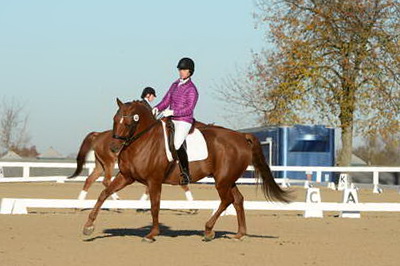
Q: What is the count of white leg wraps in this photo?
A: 4